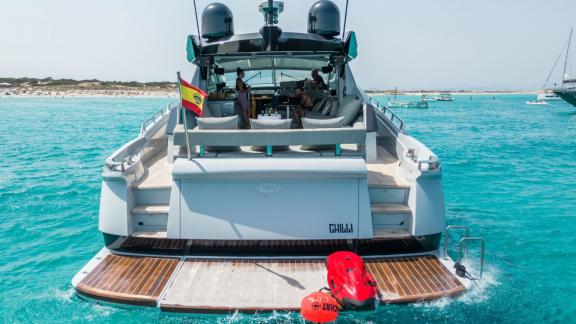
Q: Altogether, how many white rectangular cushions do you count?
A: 3